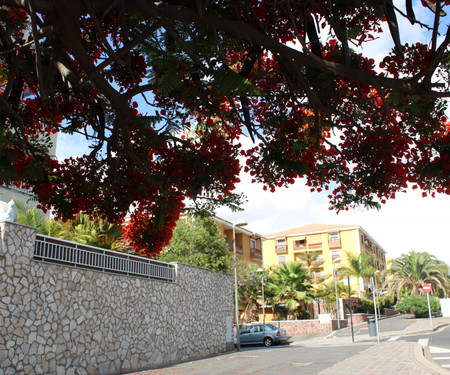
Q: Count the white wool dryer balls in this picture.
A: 0